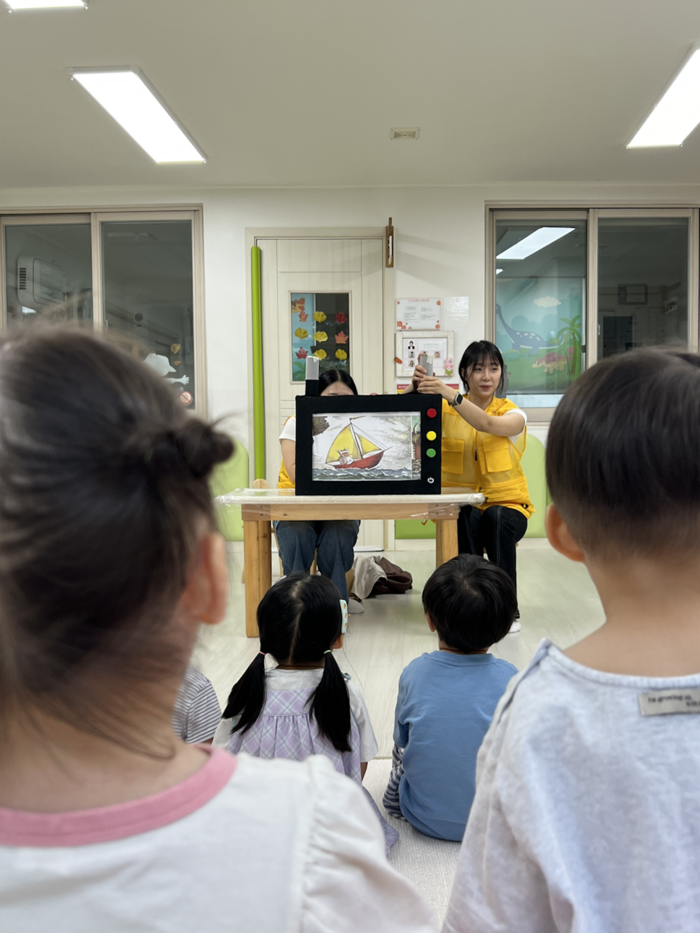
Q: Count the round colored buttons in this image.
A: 3